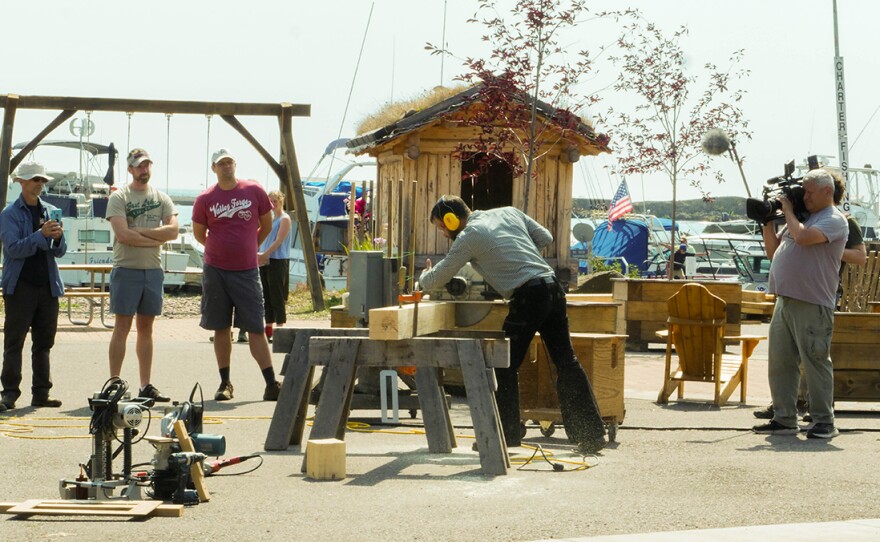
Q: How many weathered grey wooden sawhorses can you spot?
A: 2